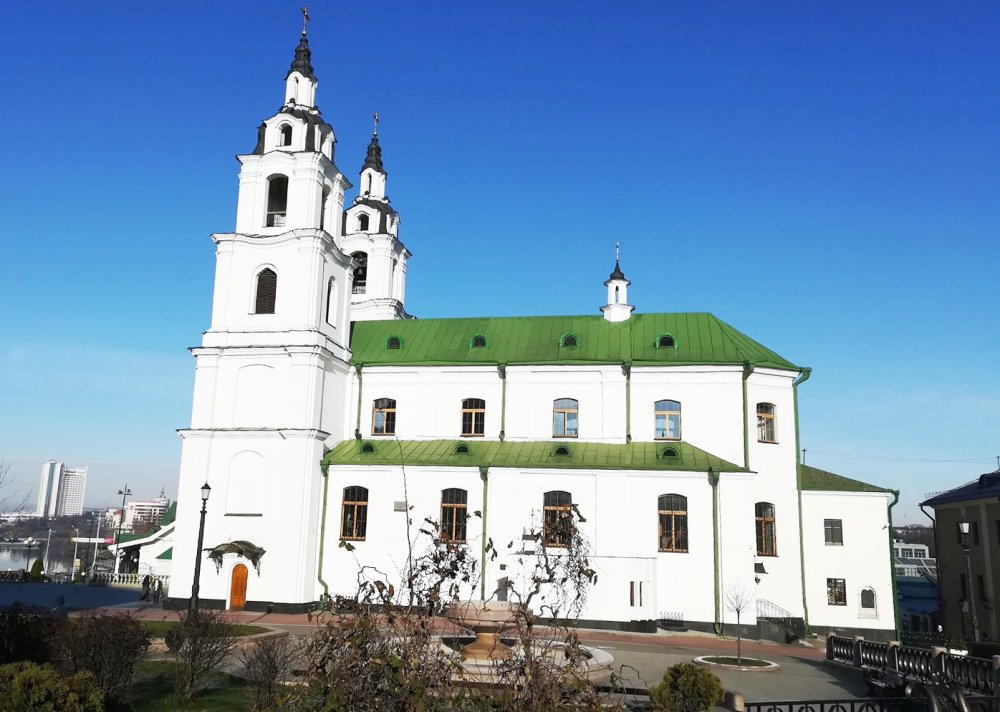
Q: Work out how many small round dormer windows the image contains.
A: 8